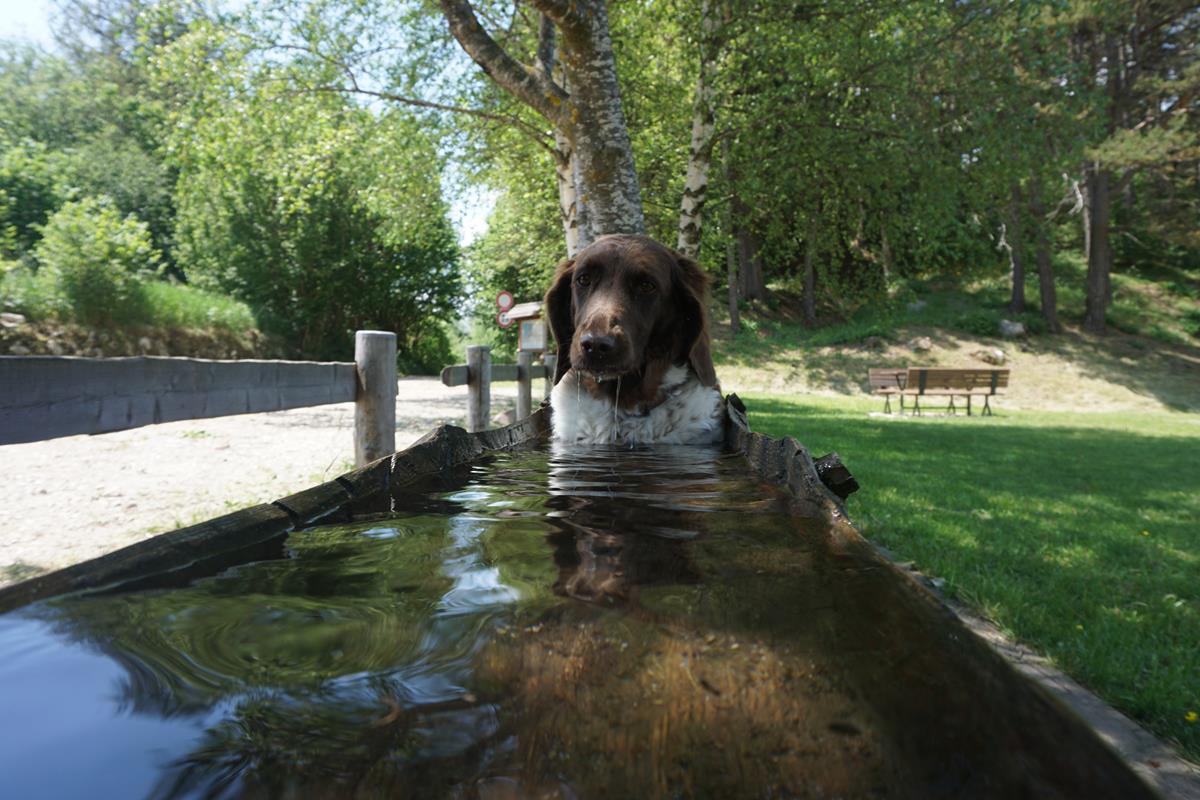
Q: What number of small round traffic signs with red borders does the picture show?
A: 2